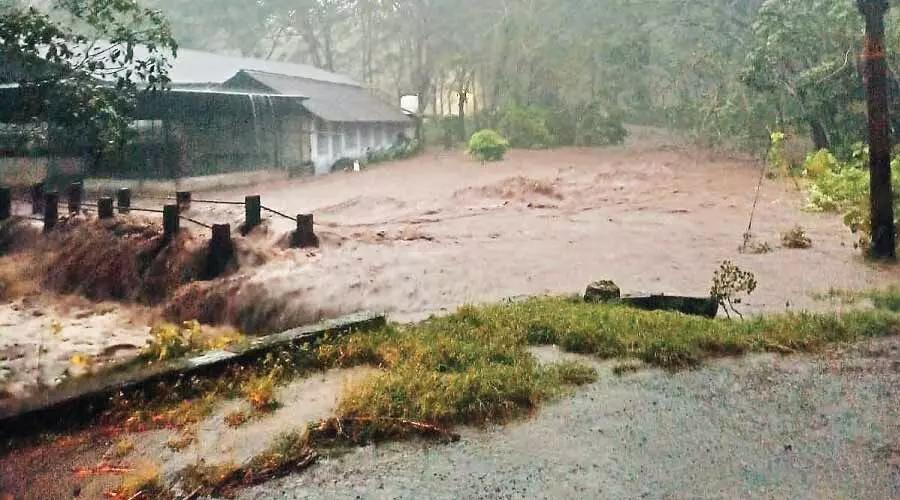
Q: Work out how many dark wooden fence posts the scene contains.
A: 11